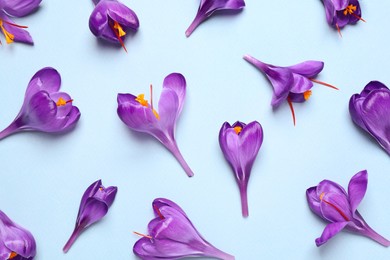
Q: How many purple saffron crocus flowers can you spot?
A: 13